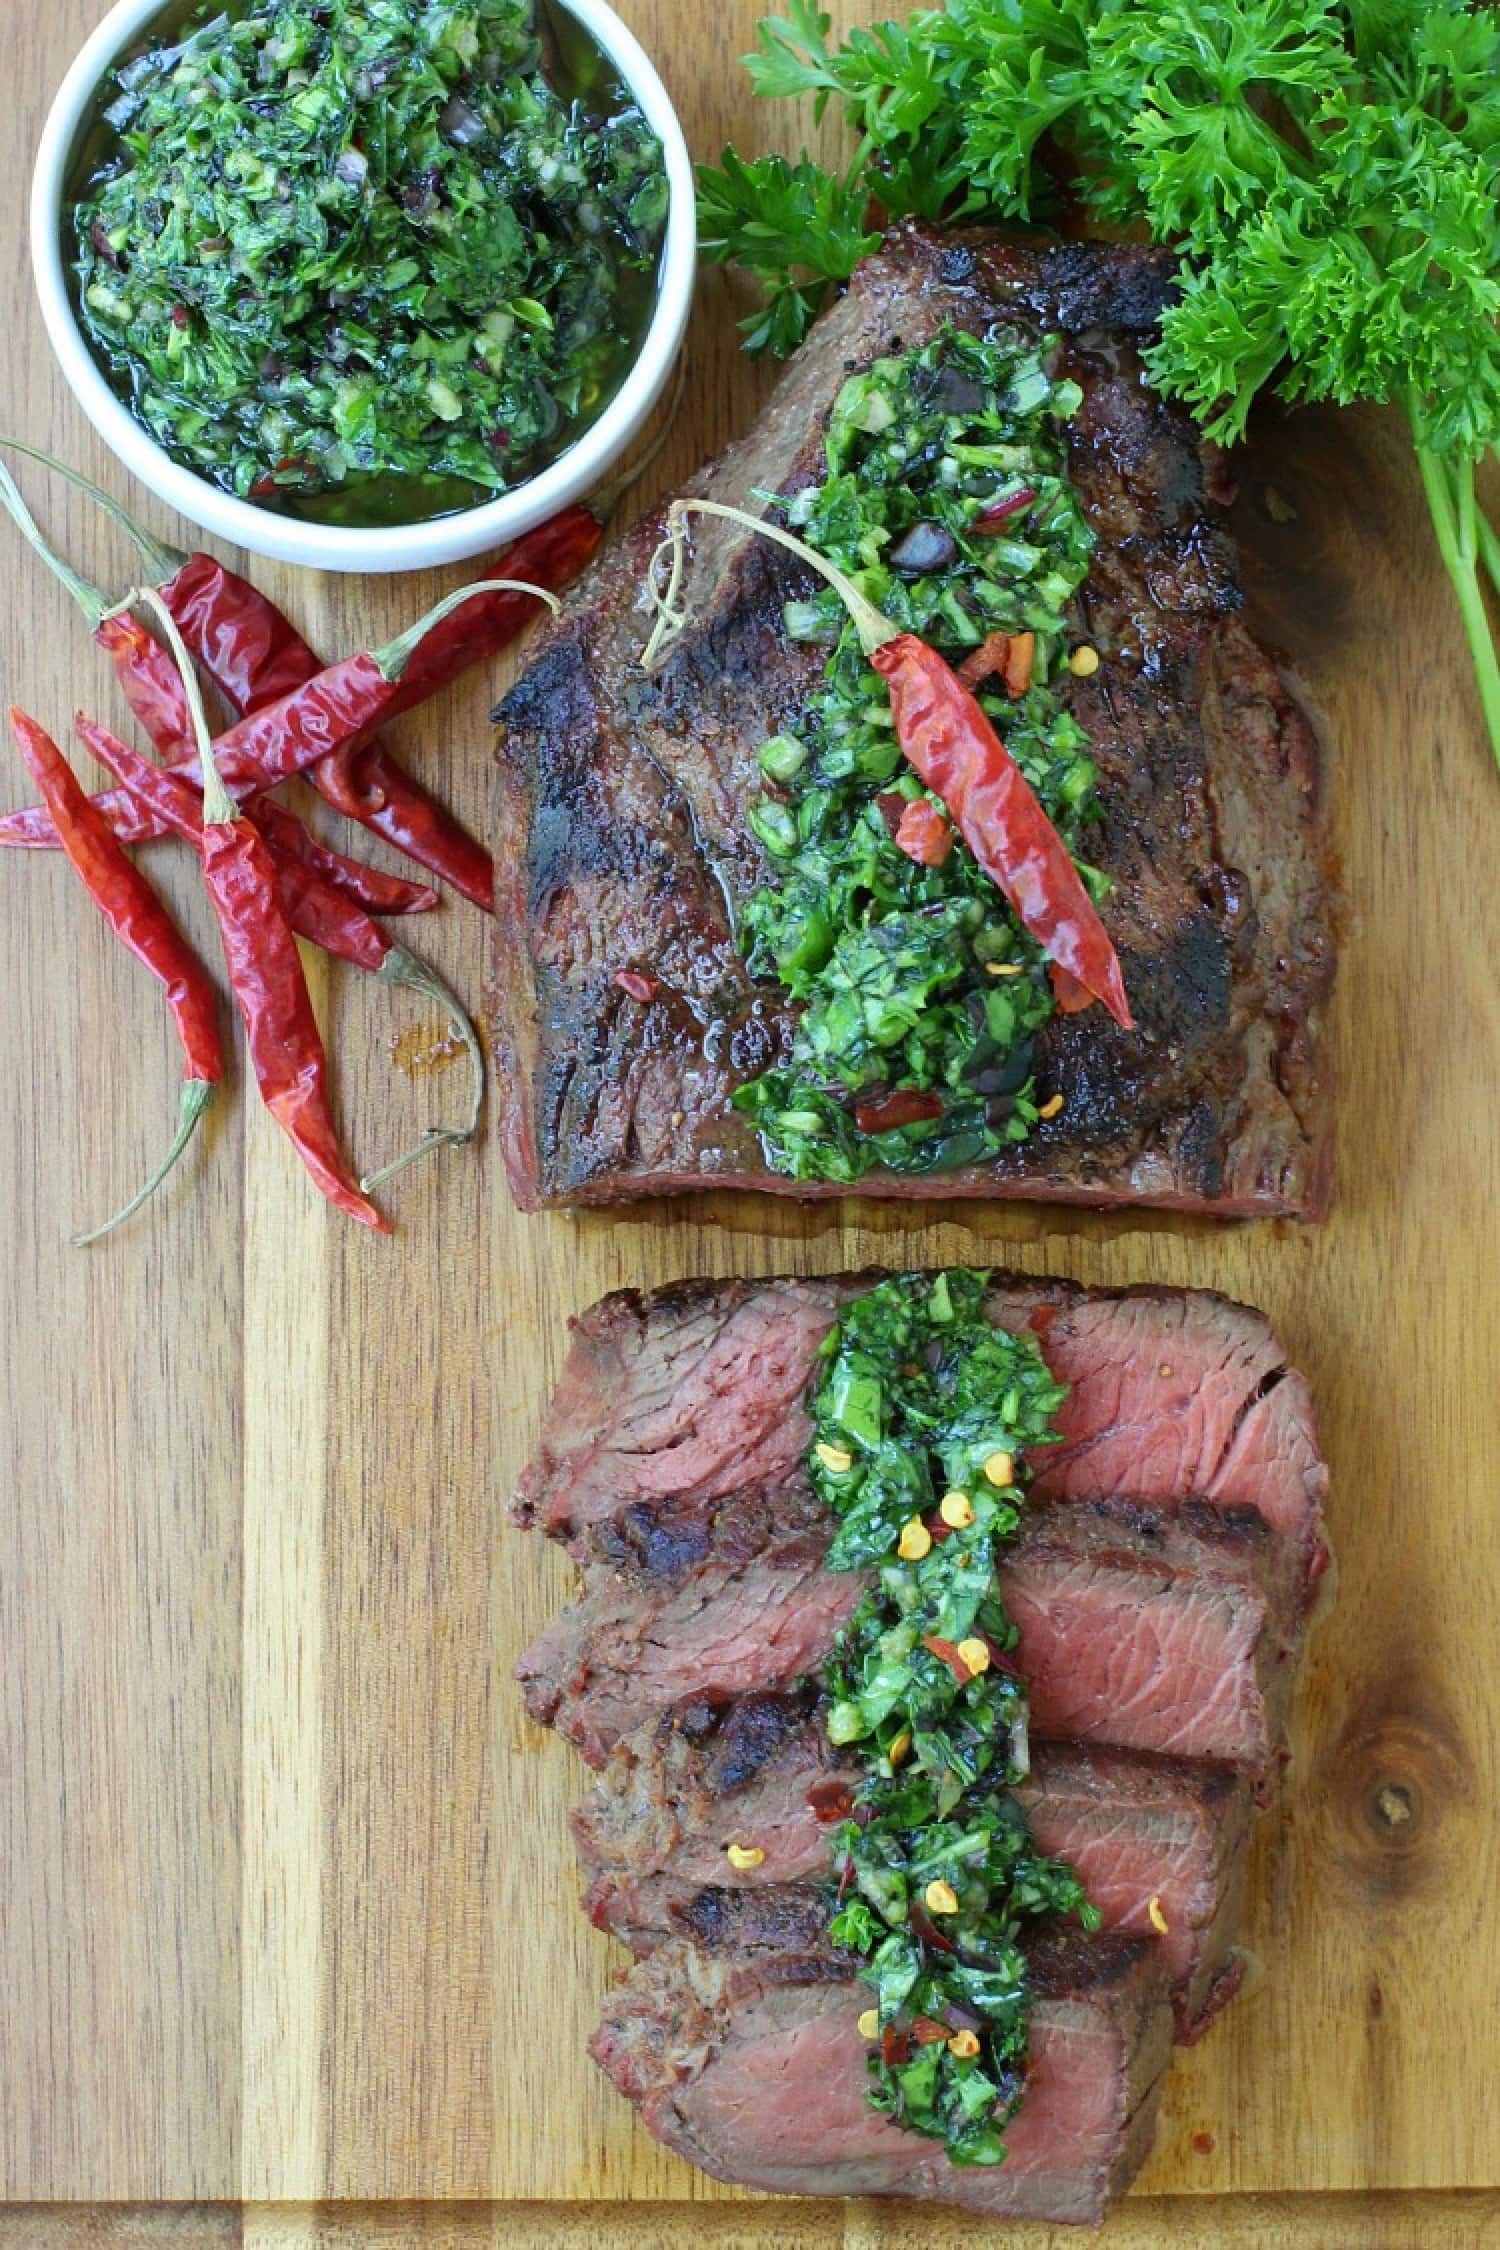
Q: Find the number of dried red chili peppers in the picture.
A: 8